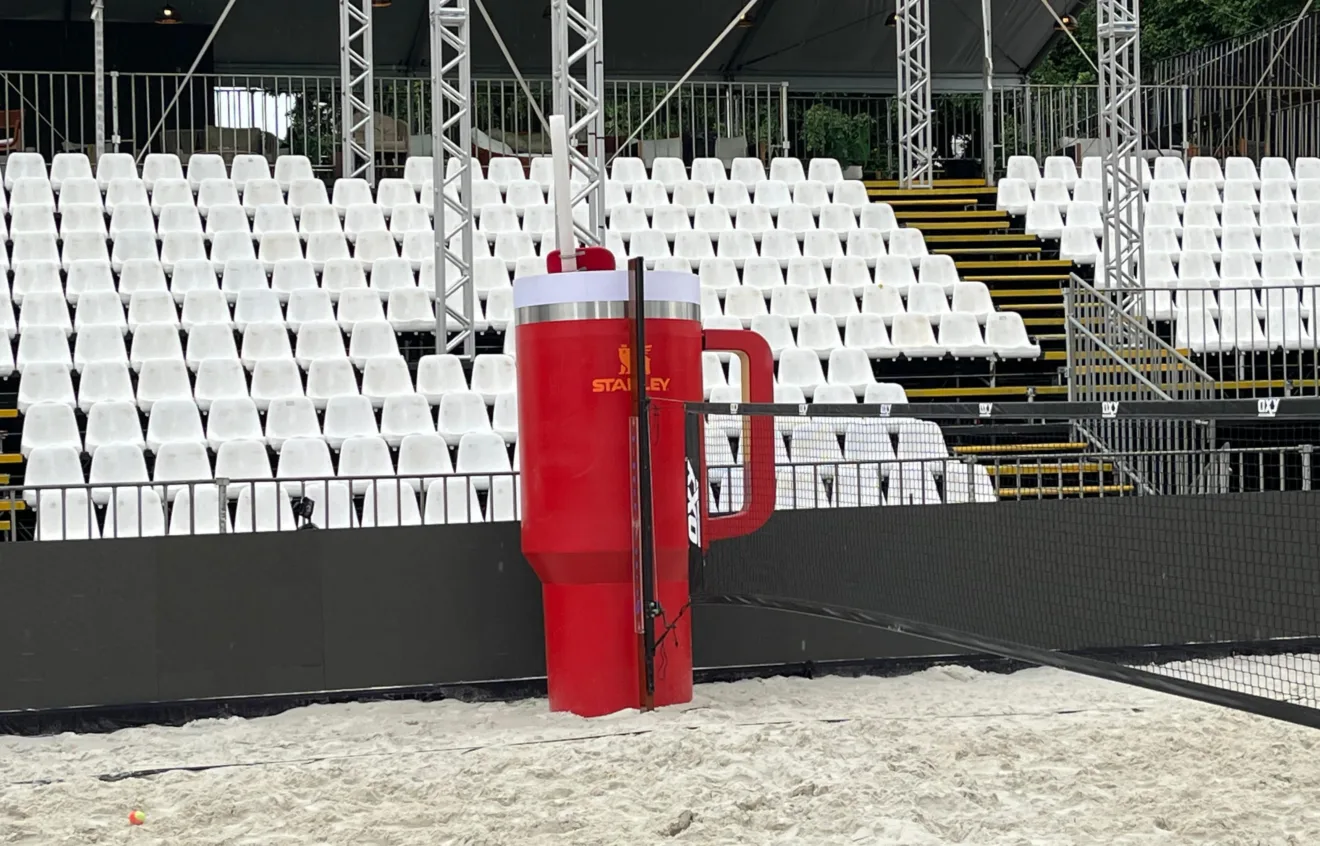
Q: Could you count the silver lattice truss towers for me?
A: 5